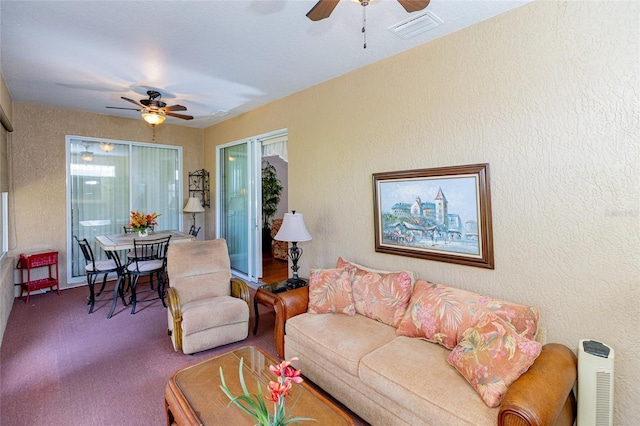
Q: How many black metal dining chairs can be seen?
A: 4